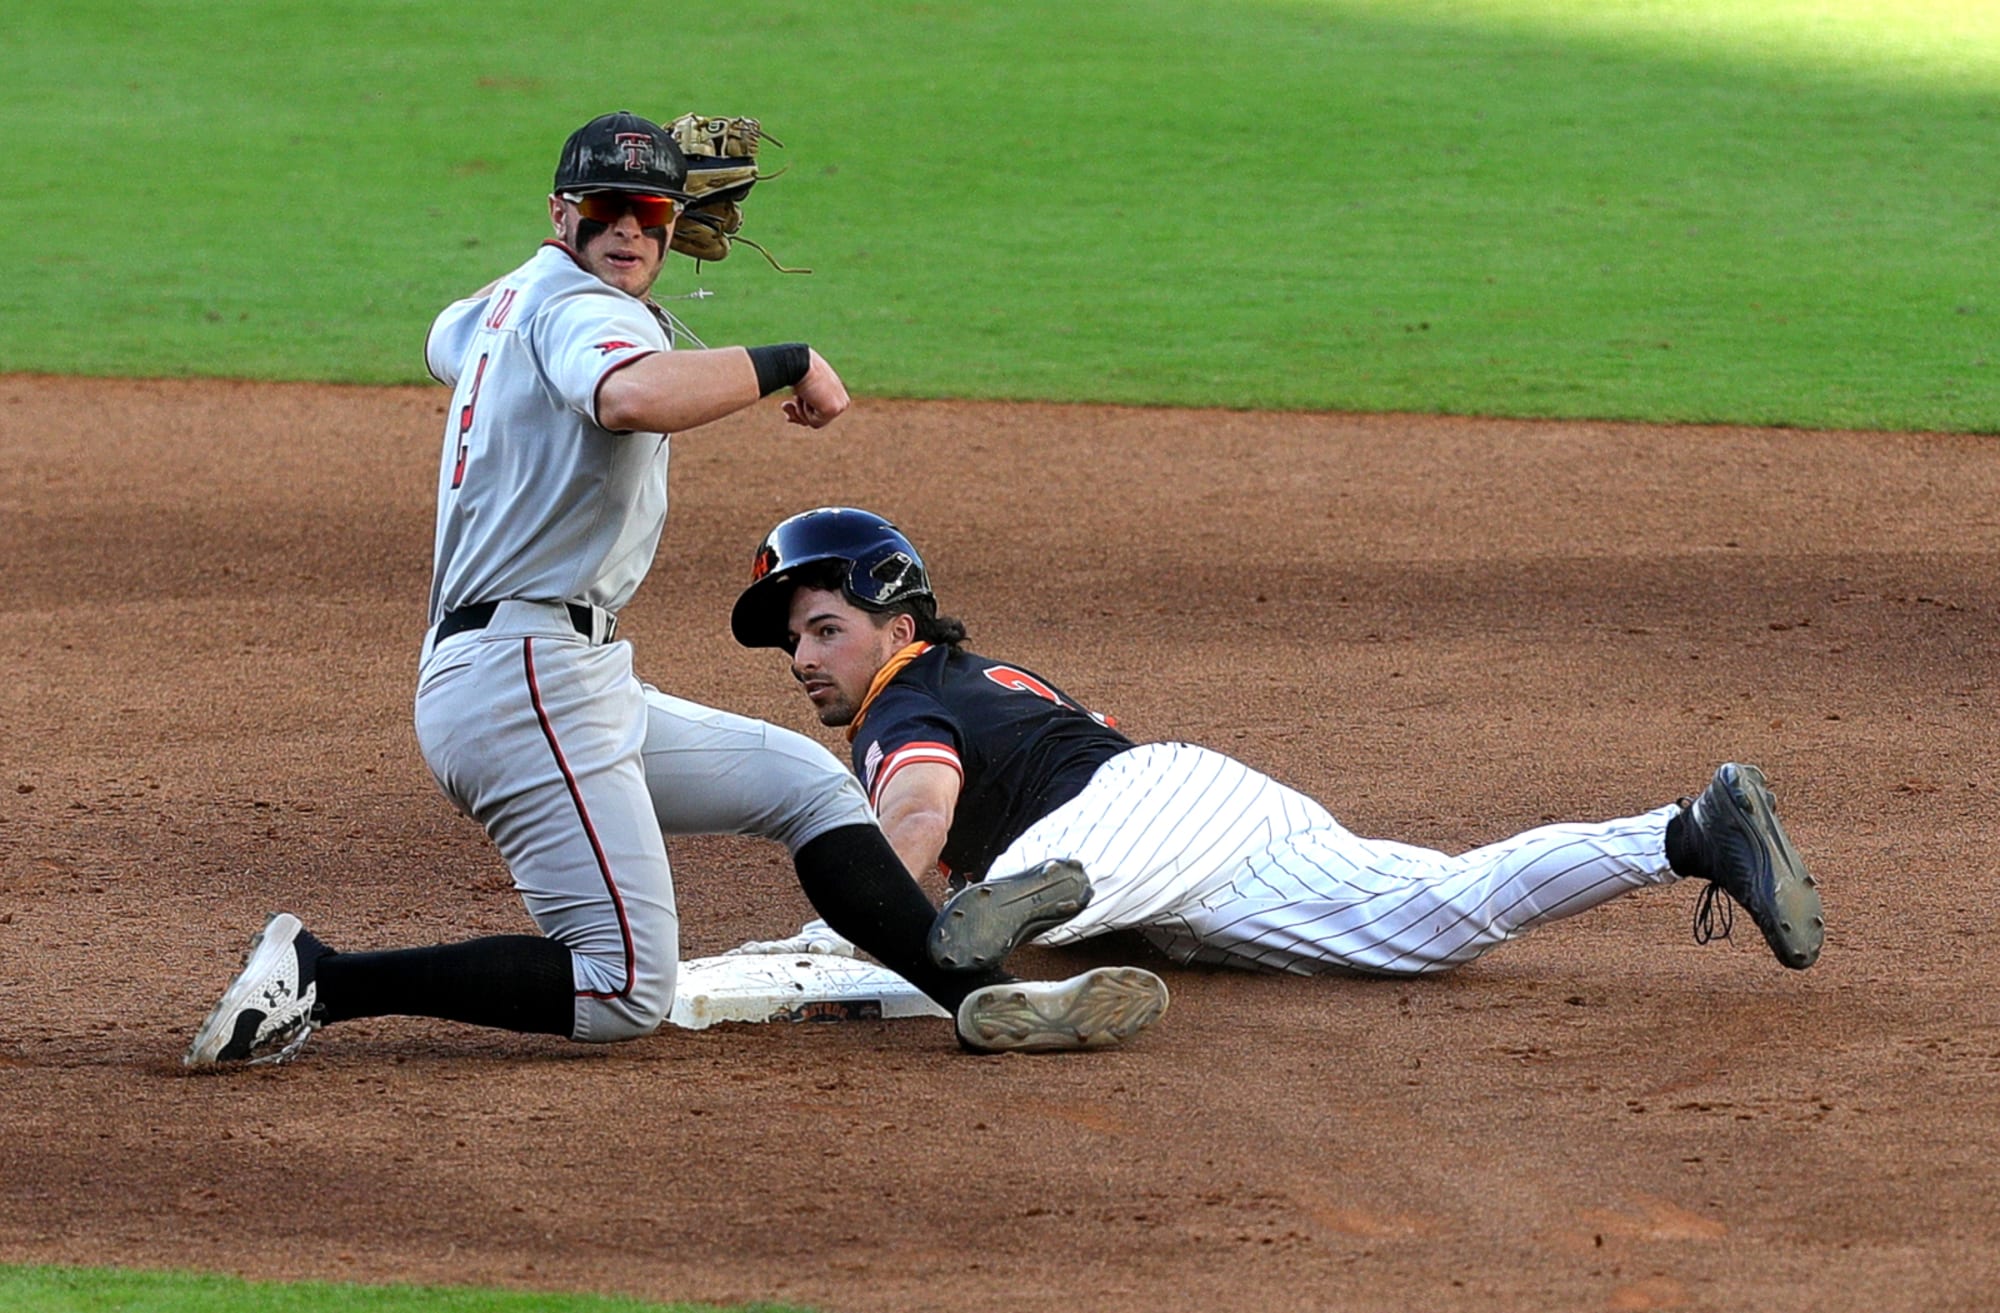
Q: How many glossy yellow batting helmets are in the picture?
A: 0